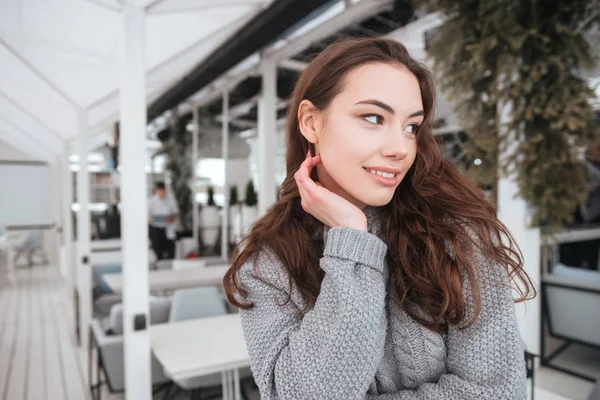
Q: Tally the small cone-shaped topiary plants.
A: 3